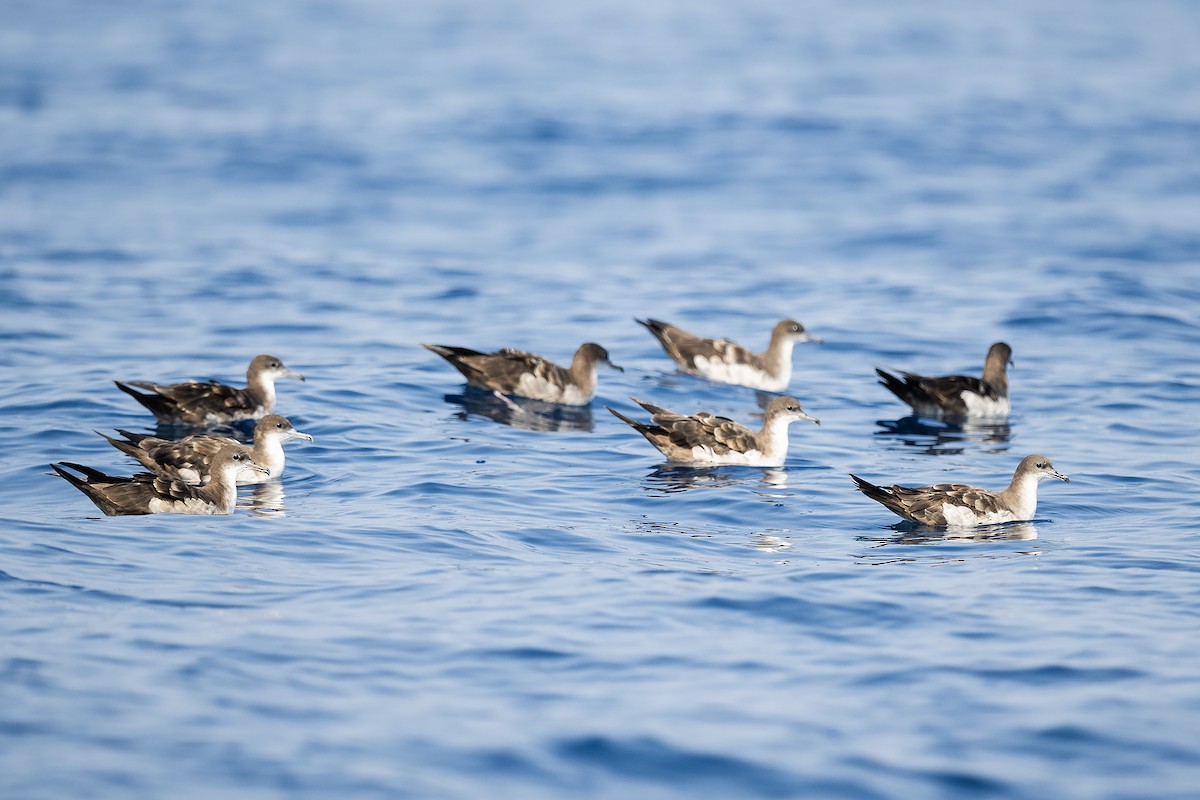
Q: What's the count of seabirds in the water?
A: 8